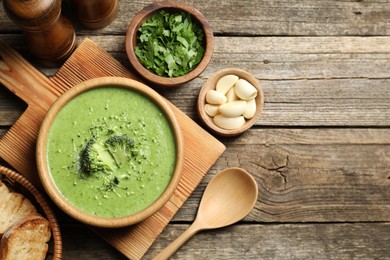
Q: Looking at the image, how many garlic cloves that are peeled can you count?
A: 8